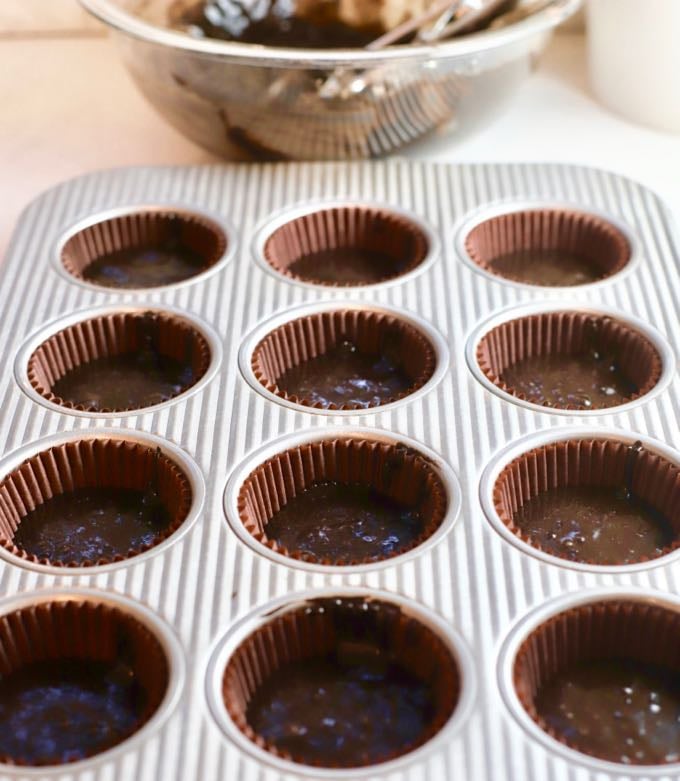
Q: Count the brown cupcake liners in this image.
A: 12